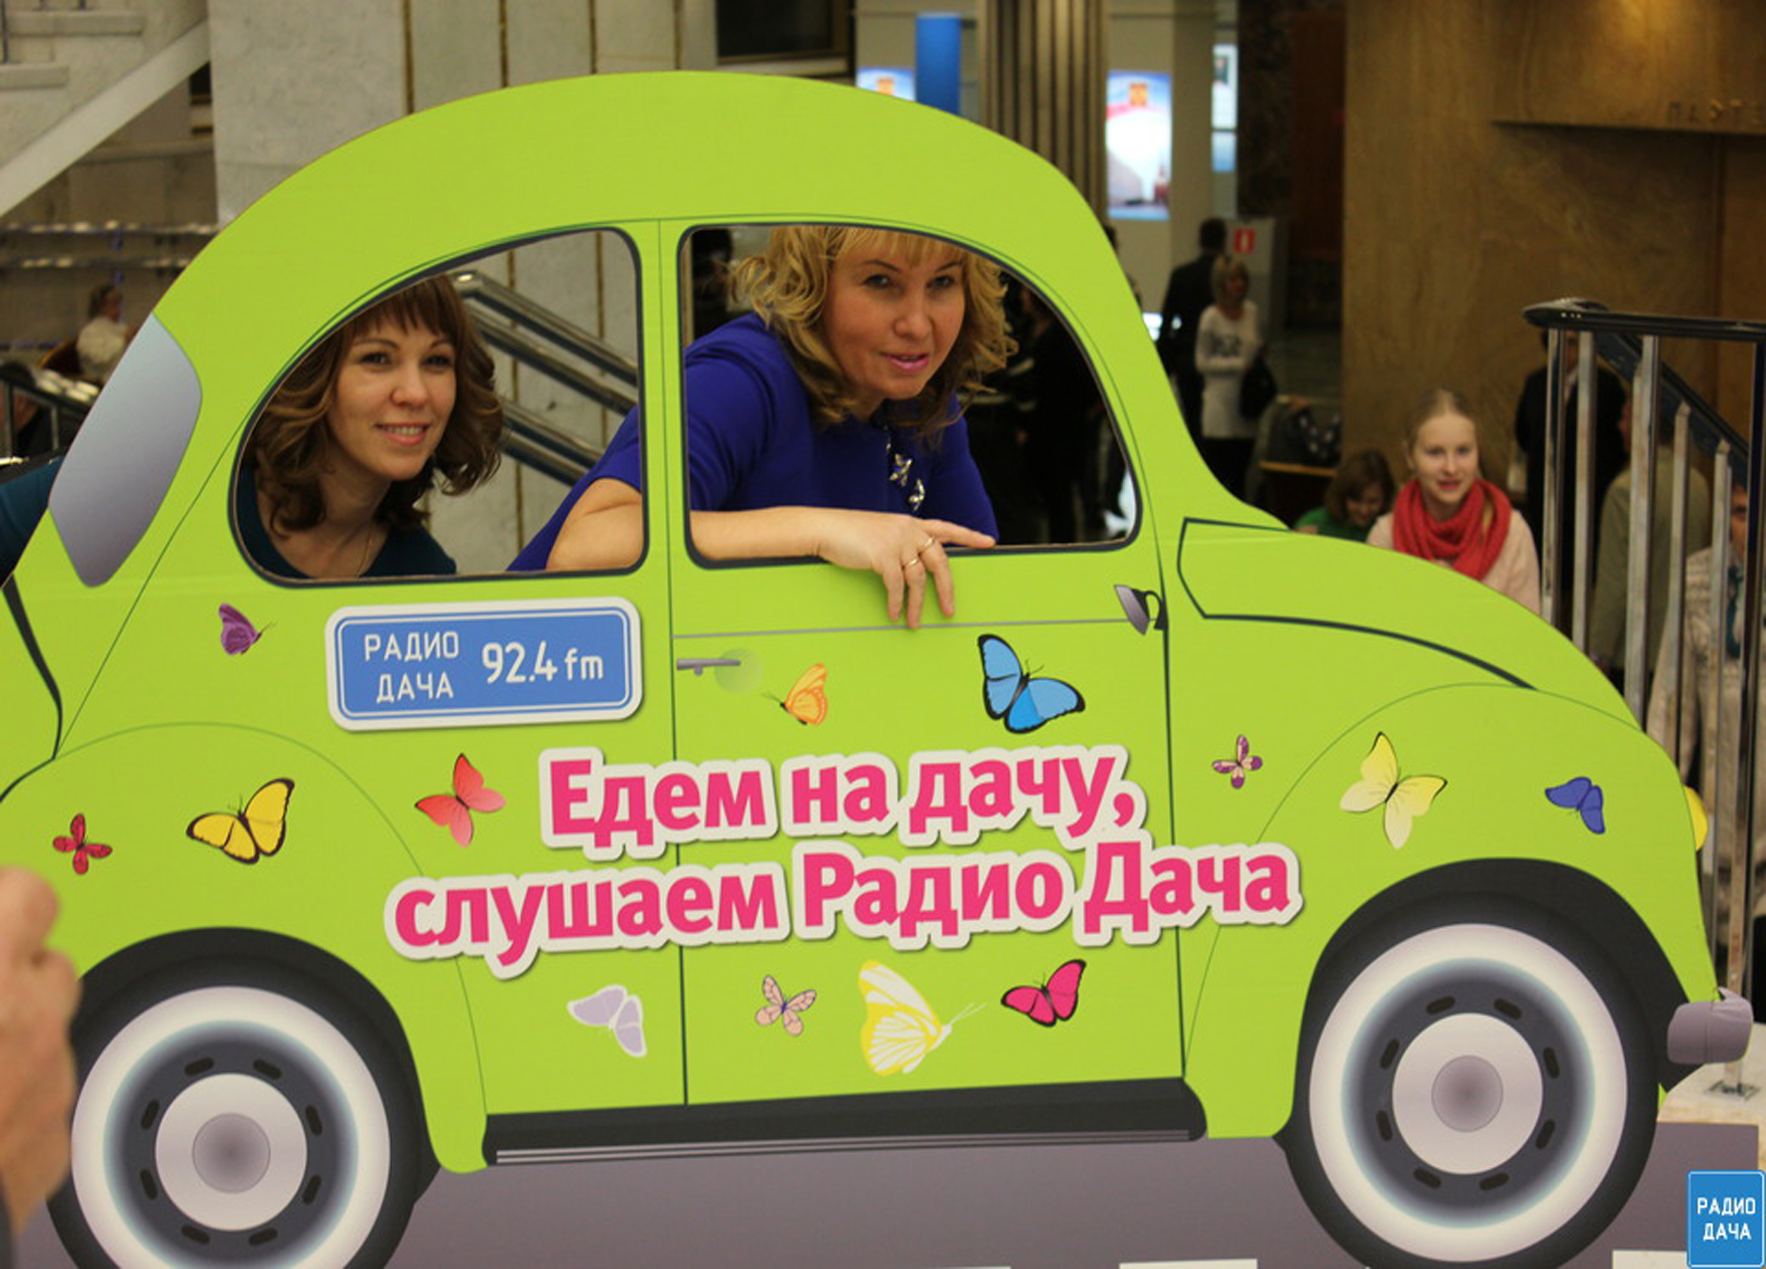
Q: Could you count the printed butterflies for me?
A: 13